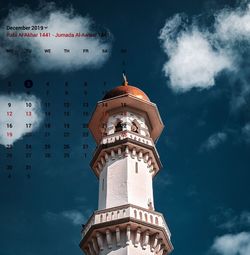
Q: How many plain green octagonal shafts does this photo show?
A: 0